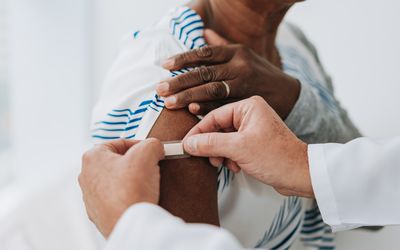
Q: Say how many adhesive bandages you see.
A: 1